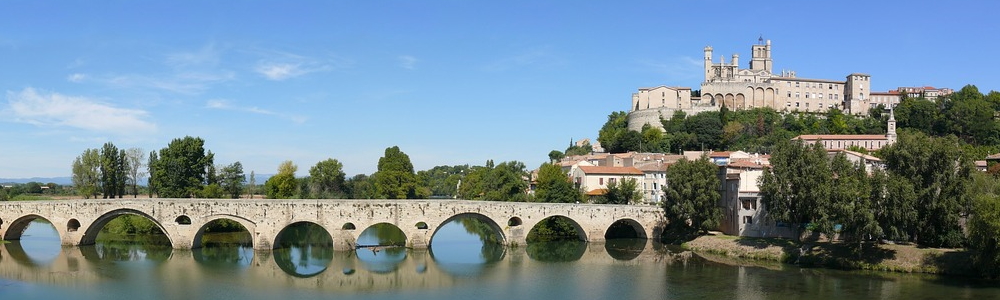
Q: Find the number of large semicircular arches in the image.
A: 8